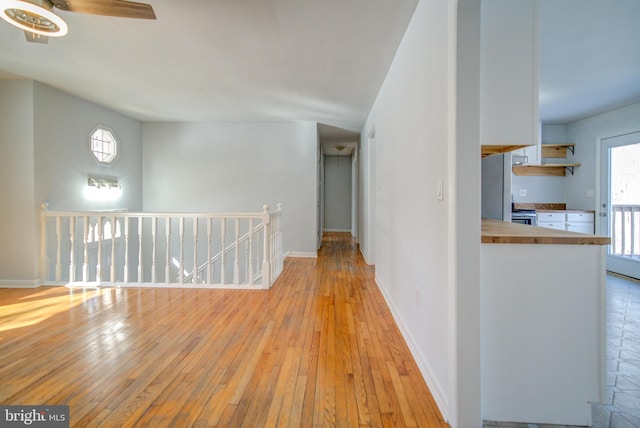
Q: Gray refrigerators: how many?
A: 1